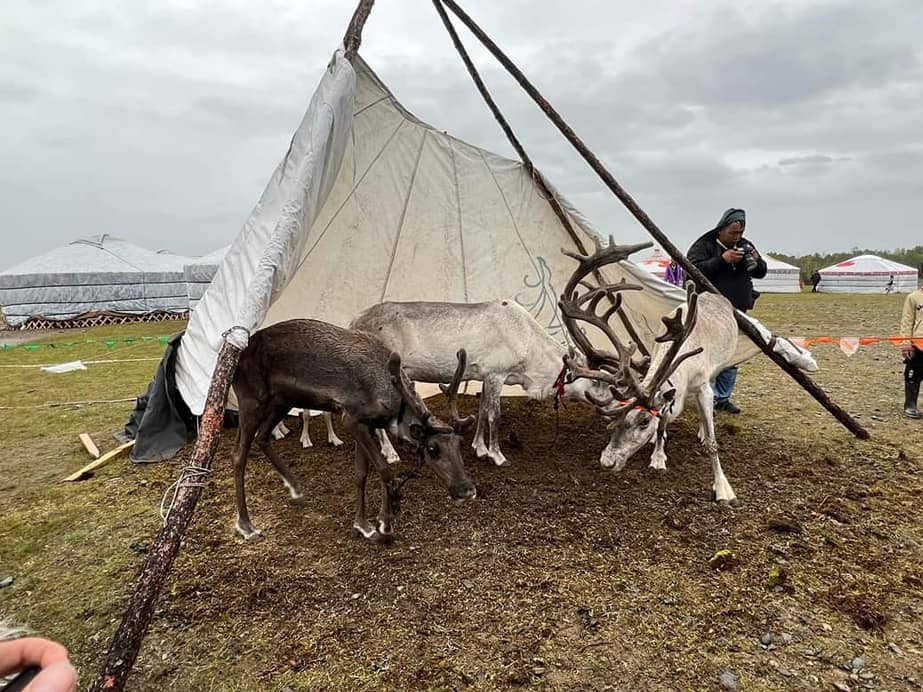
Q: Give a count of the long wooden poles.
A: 3